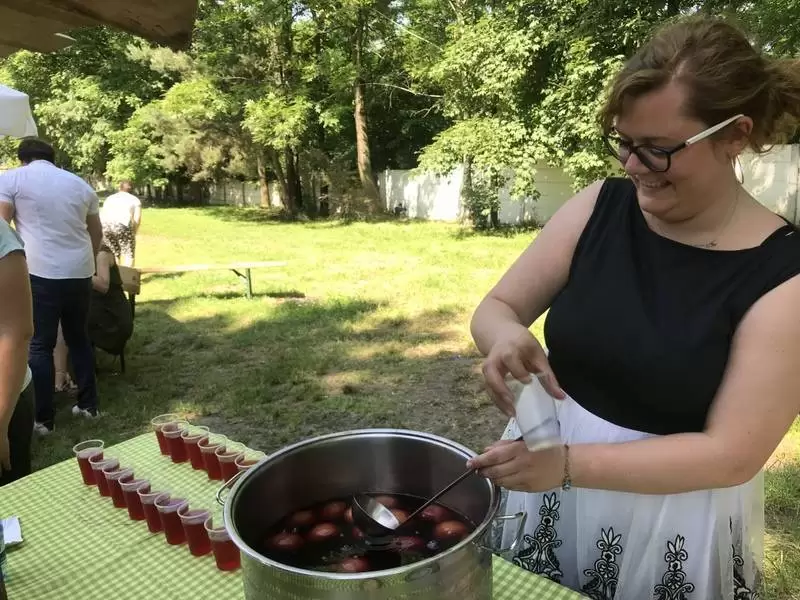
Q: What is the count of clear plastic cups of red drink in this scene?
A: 14